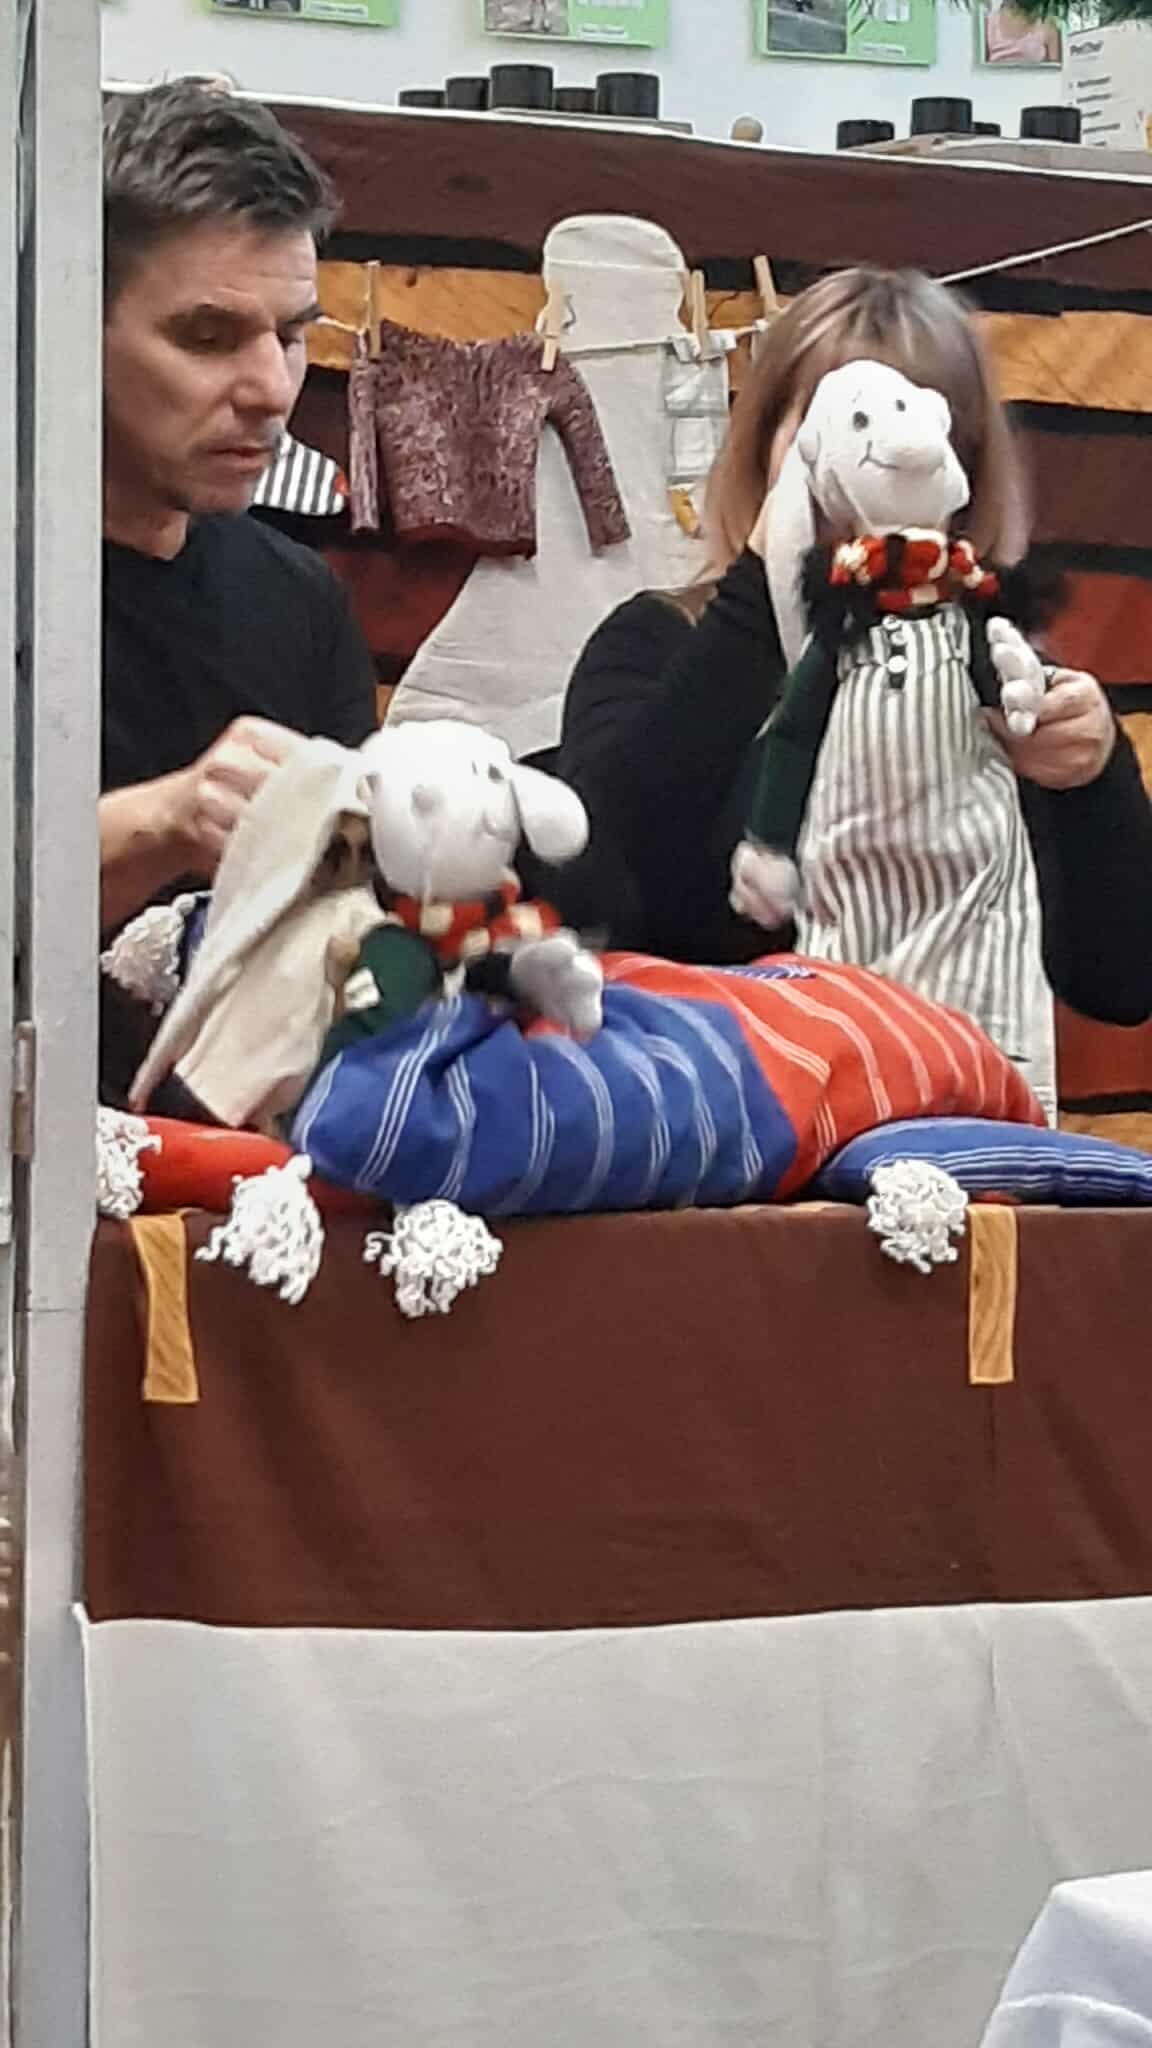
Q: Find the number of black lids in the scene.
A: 9